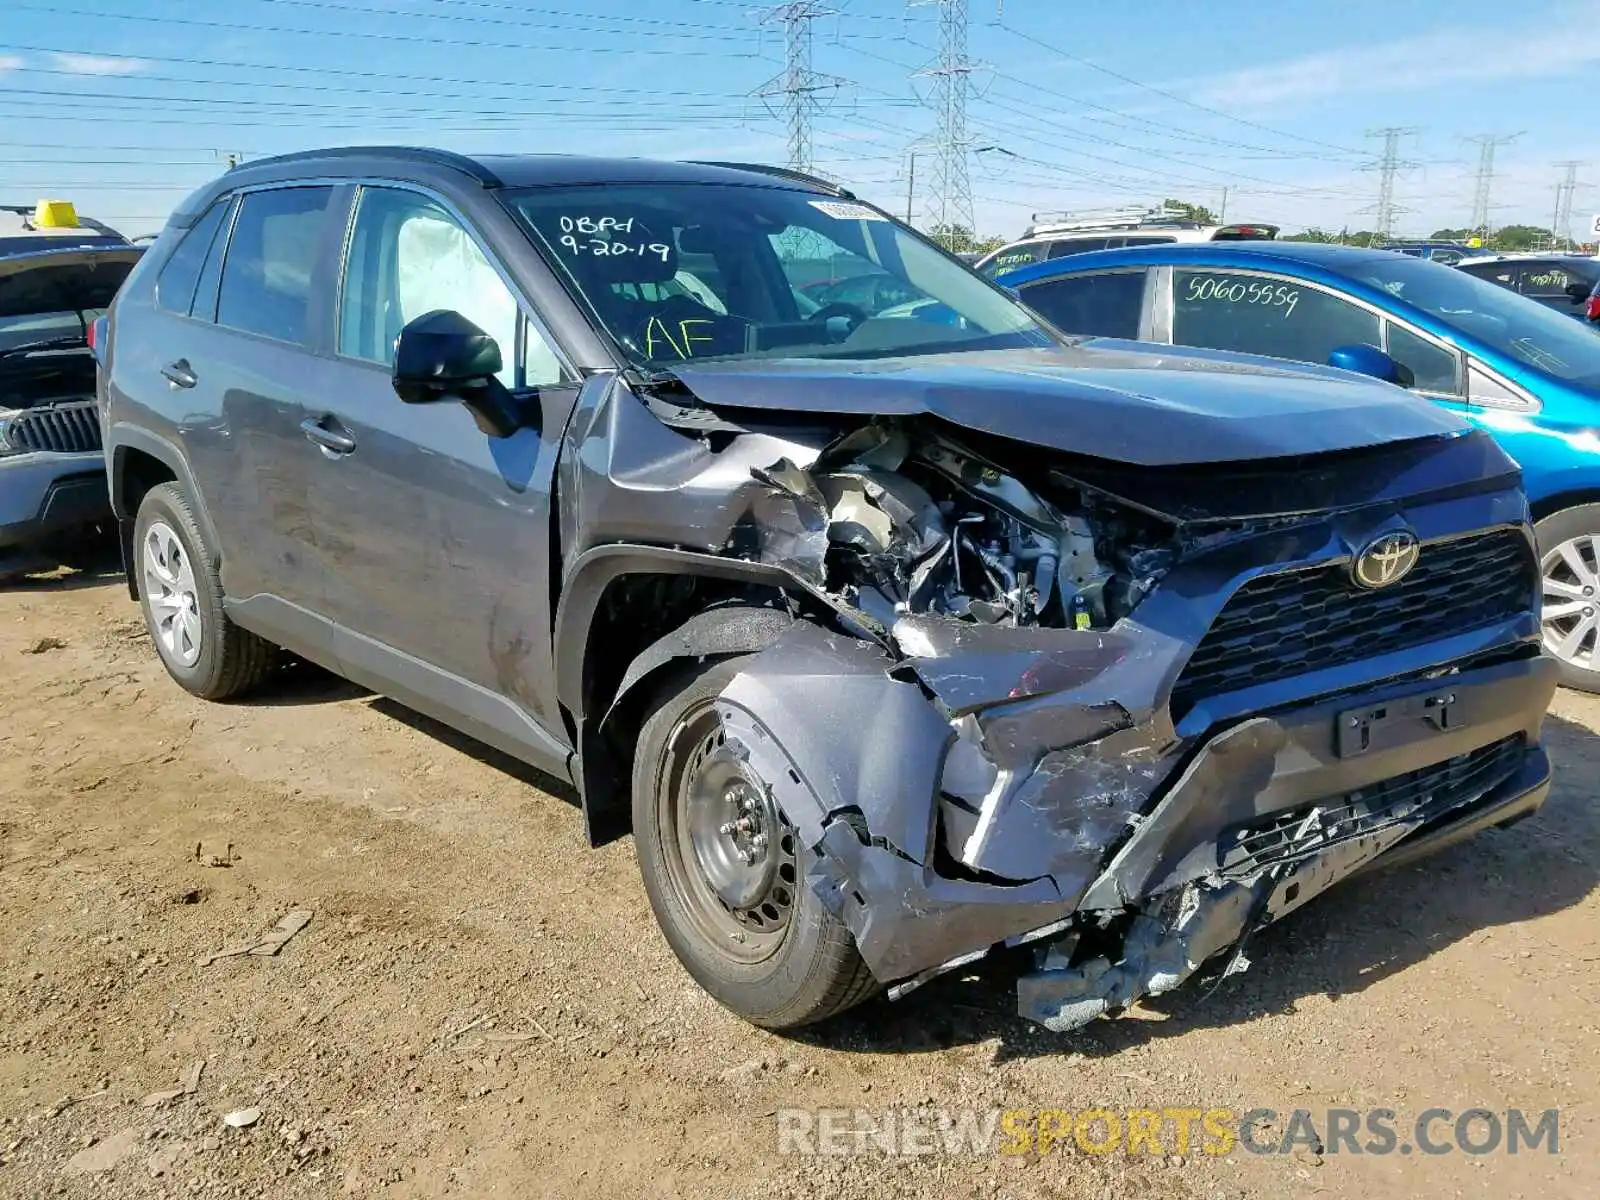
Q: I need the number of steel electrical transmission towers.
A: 5